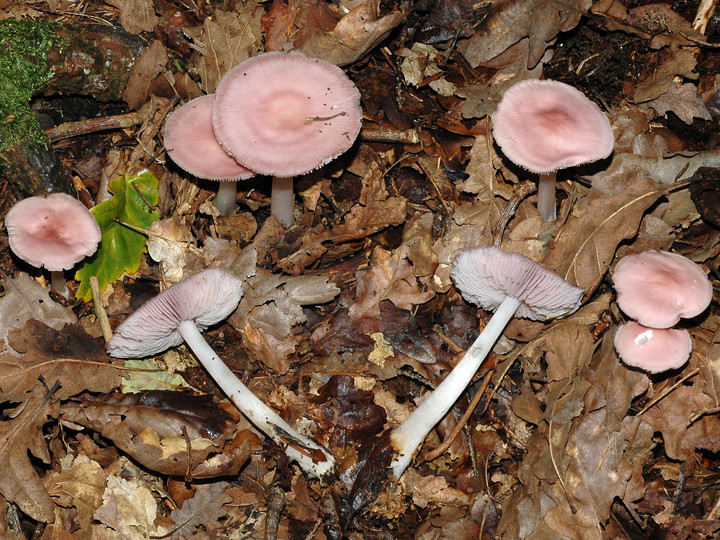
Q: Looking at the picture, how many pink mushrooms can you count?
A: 8